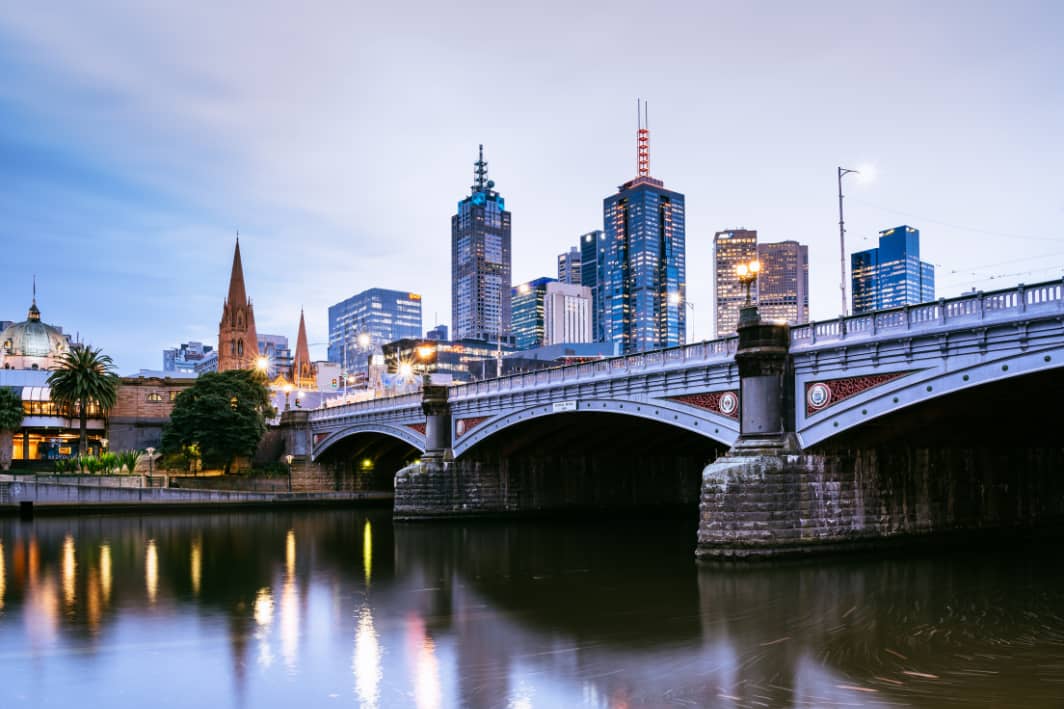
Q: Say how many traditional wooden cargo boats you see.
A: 0